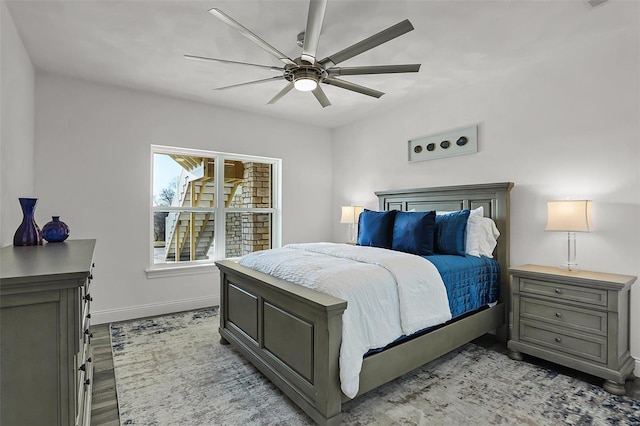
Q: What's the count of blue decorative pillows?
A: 3